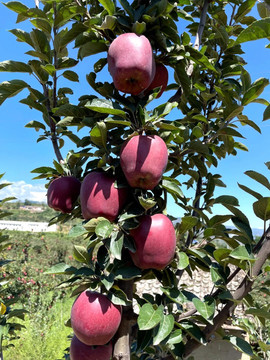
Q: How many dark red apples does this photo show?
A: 8